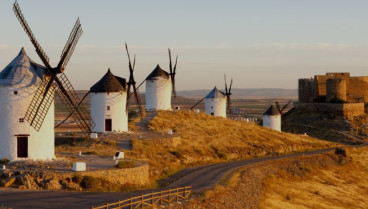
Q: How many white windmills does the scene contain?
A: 5